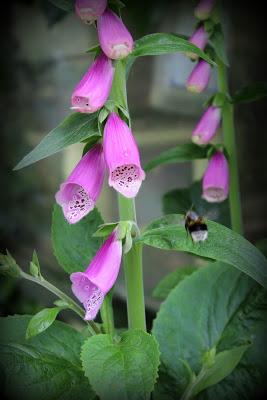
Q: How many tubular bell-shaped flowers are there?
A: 11